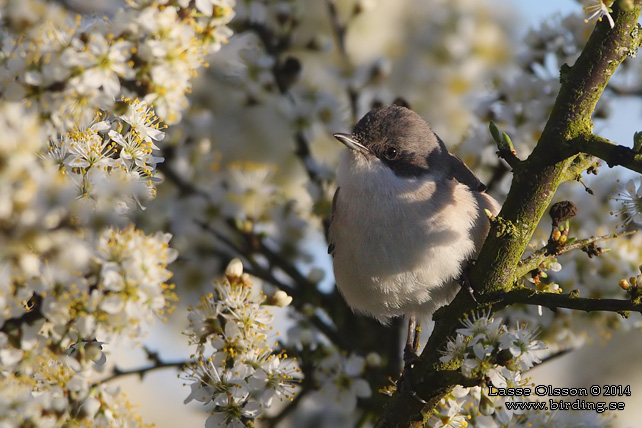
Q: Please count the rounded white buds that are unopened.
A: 2